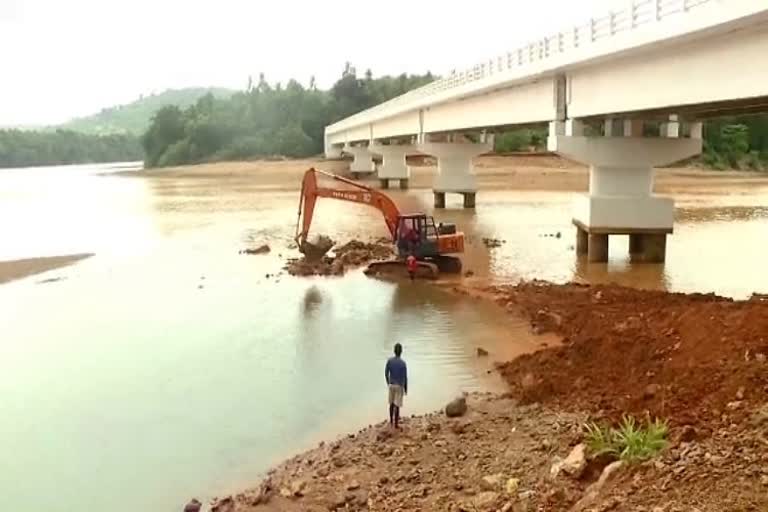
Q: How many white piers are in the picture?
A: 4